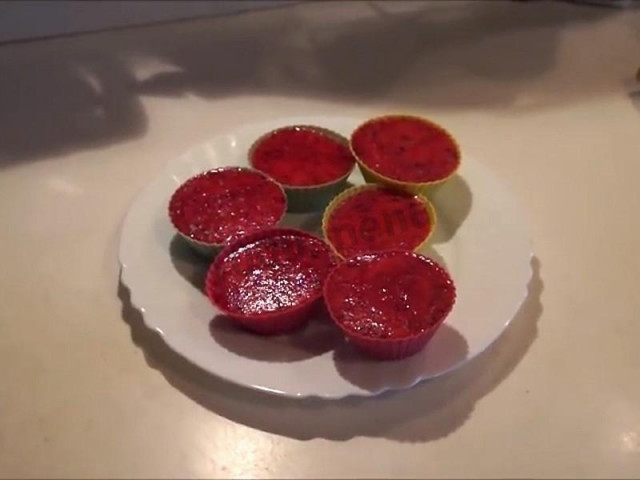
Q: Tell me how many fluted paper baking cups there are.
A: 6